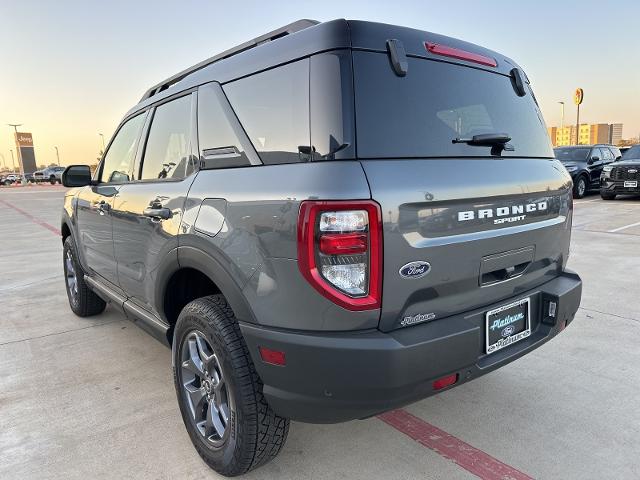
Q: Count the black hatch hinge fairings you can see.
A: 2